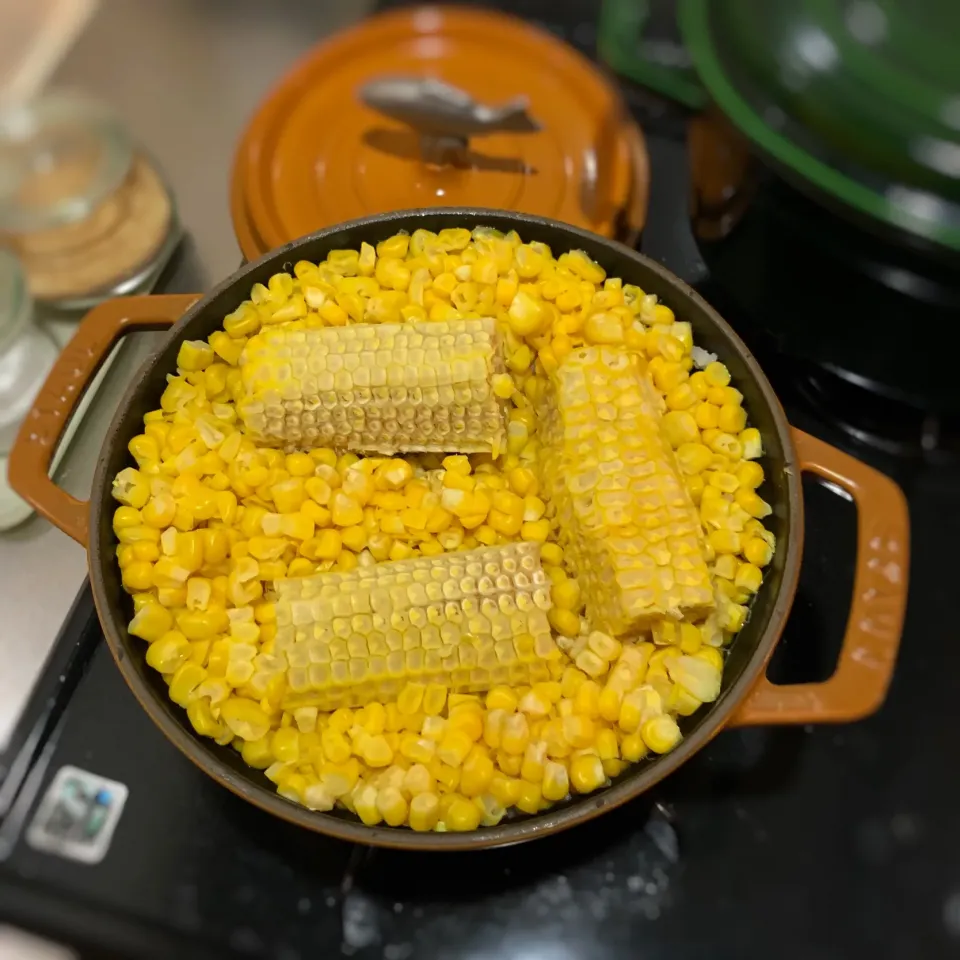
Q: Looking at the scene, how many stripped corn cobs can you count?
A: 3